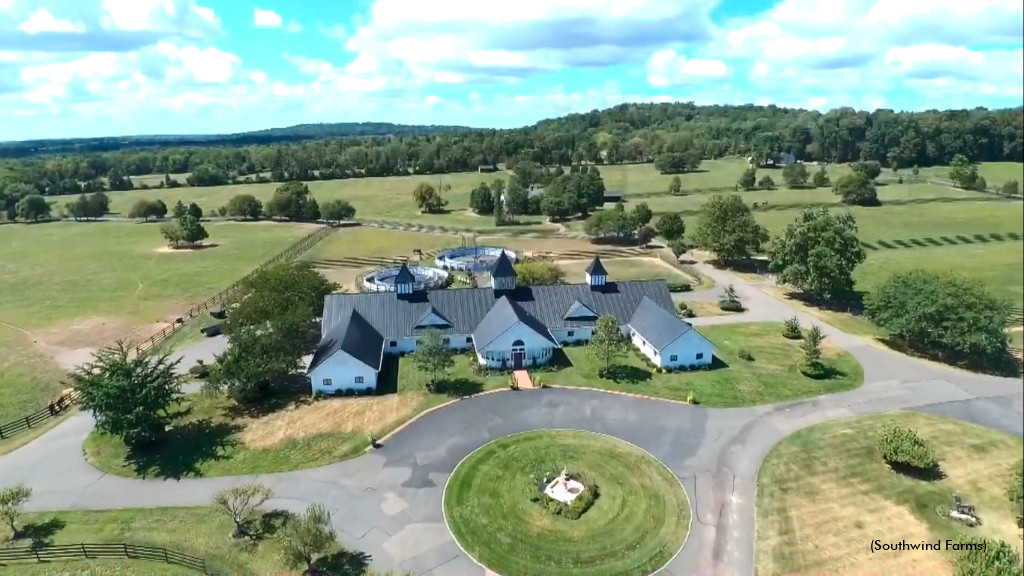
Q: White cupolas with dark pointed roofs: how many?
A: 3